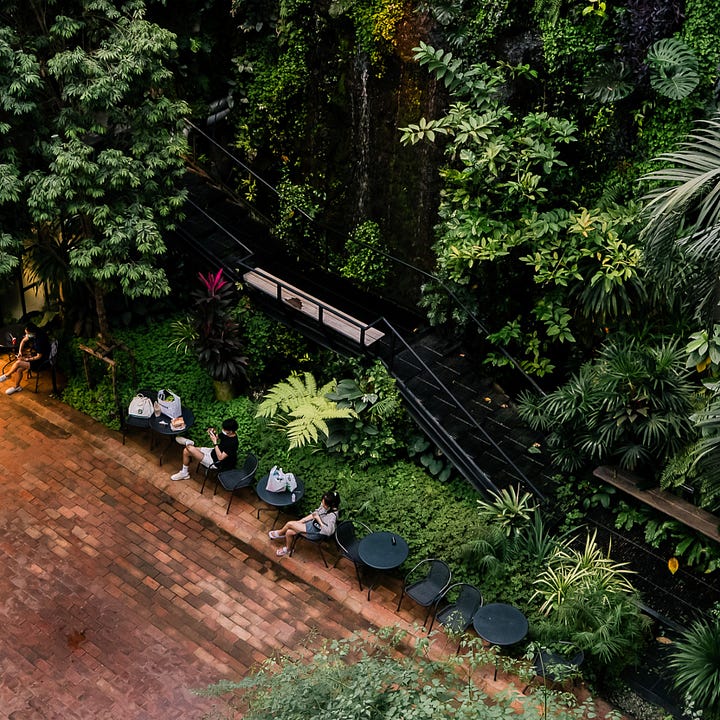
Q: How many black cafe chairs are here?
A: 9